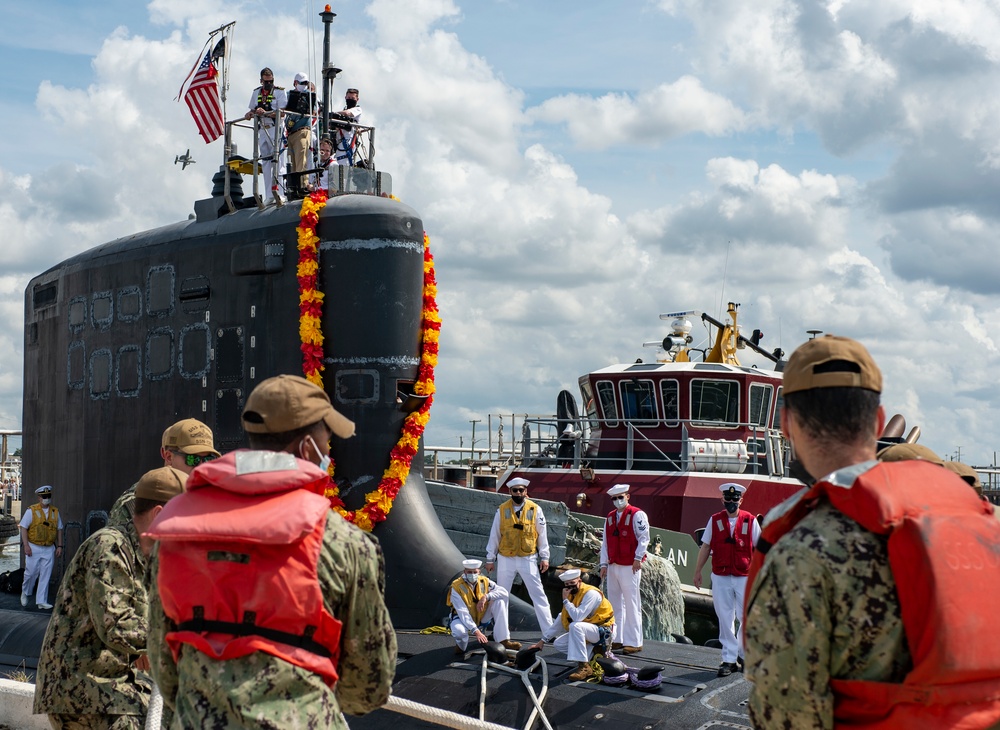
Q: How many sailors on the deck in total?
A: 6